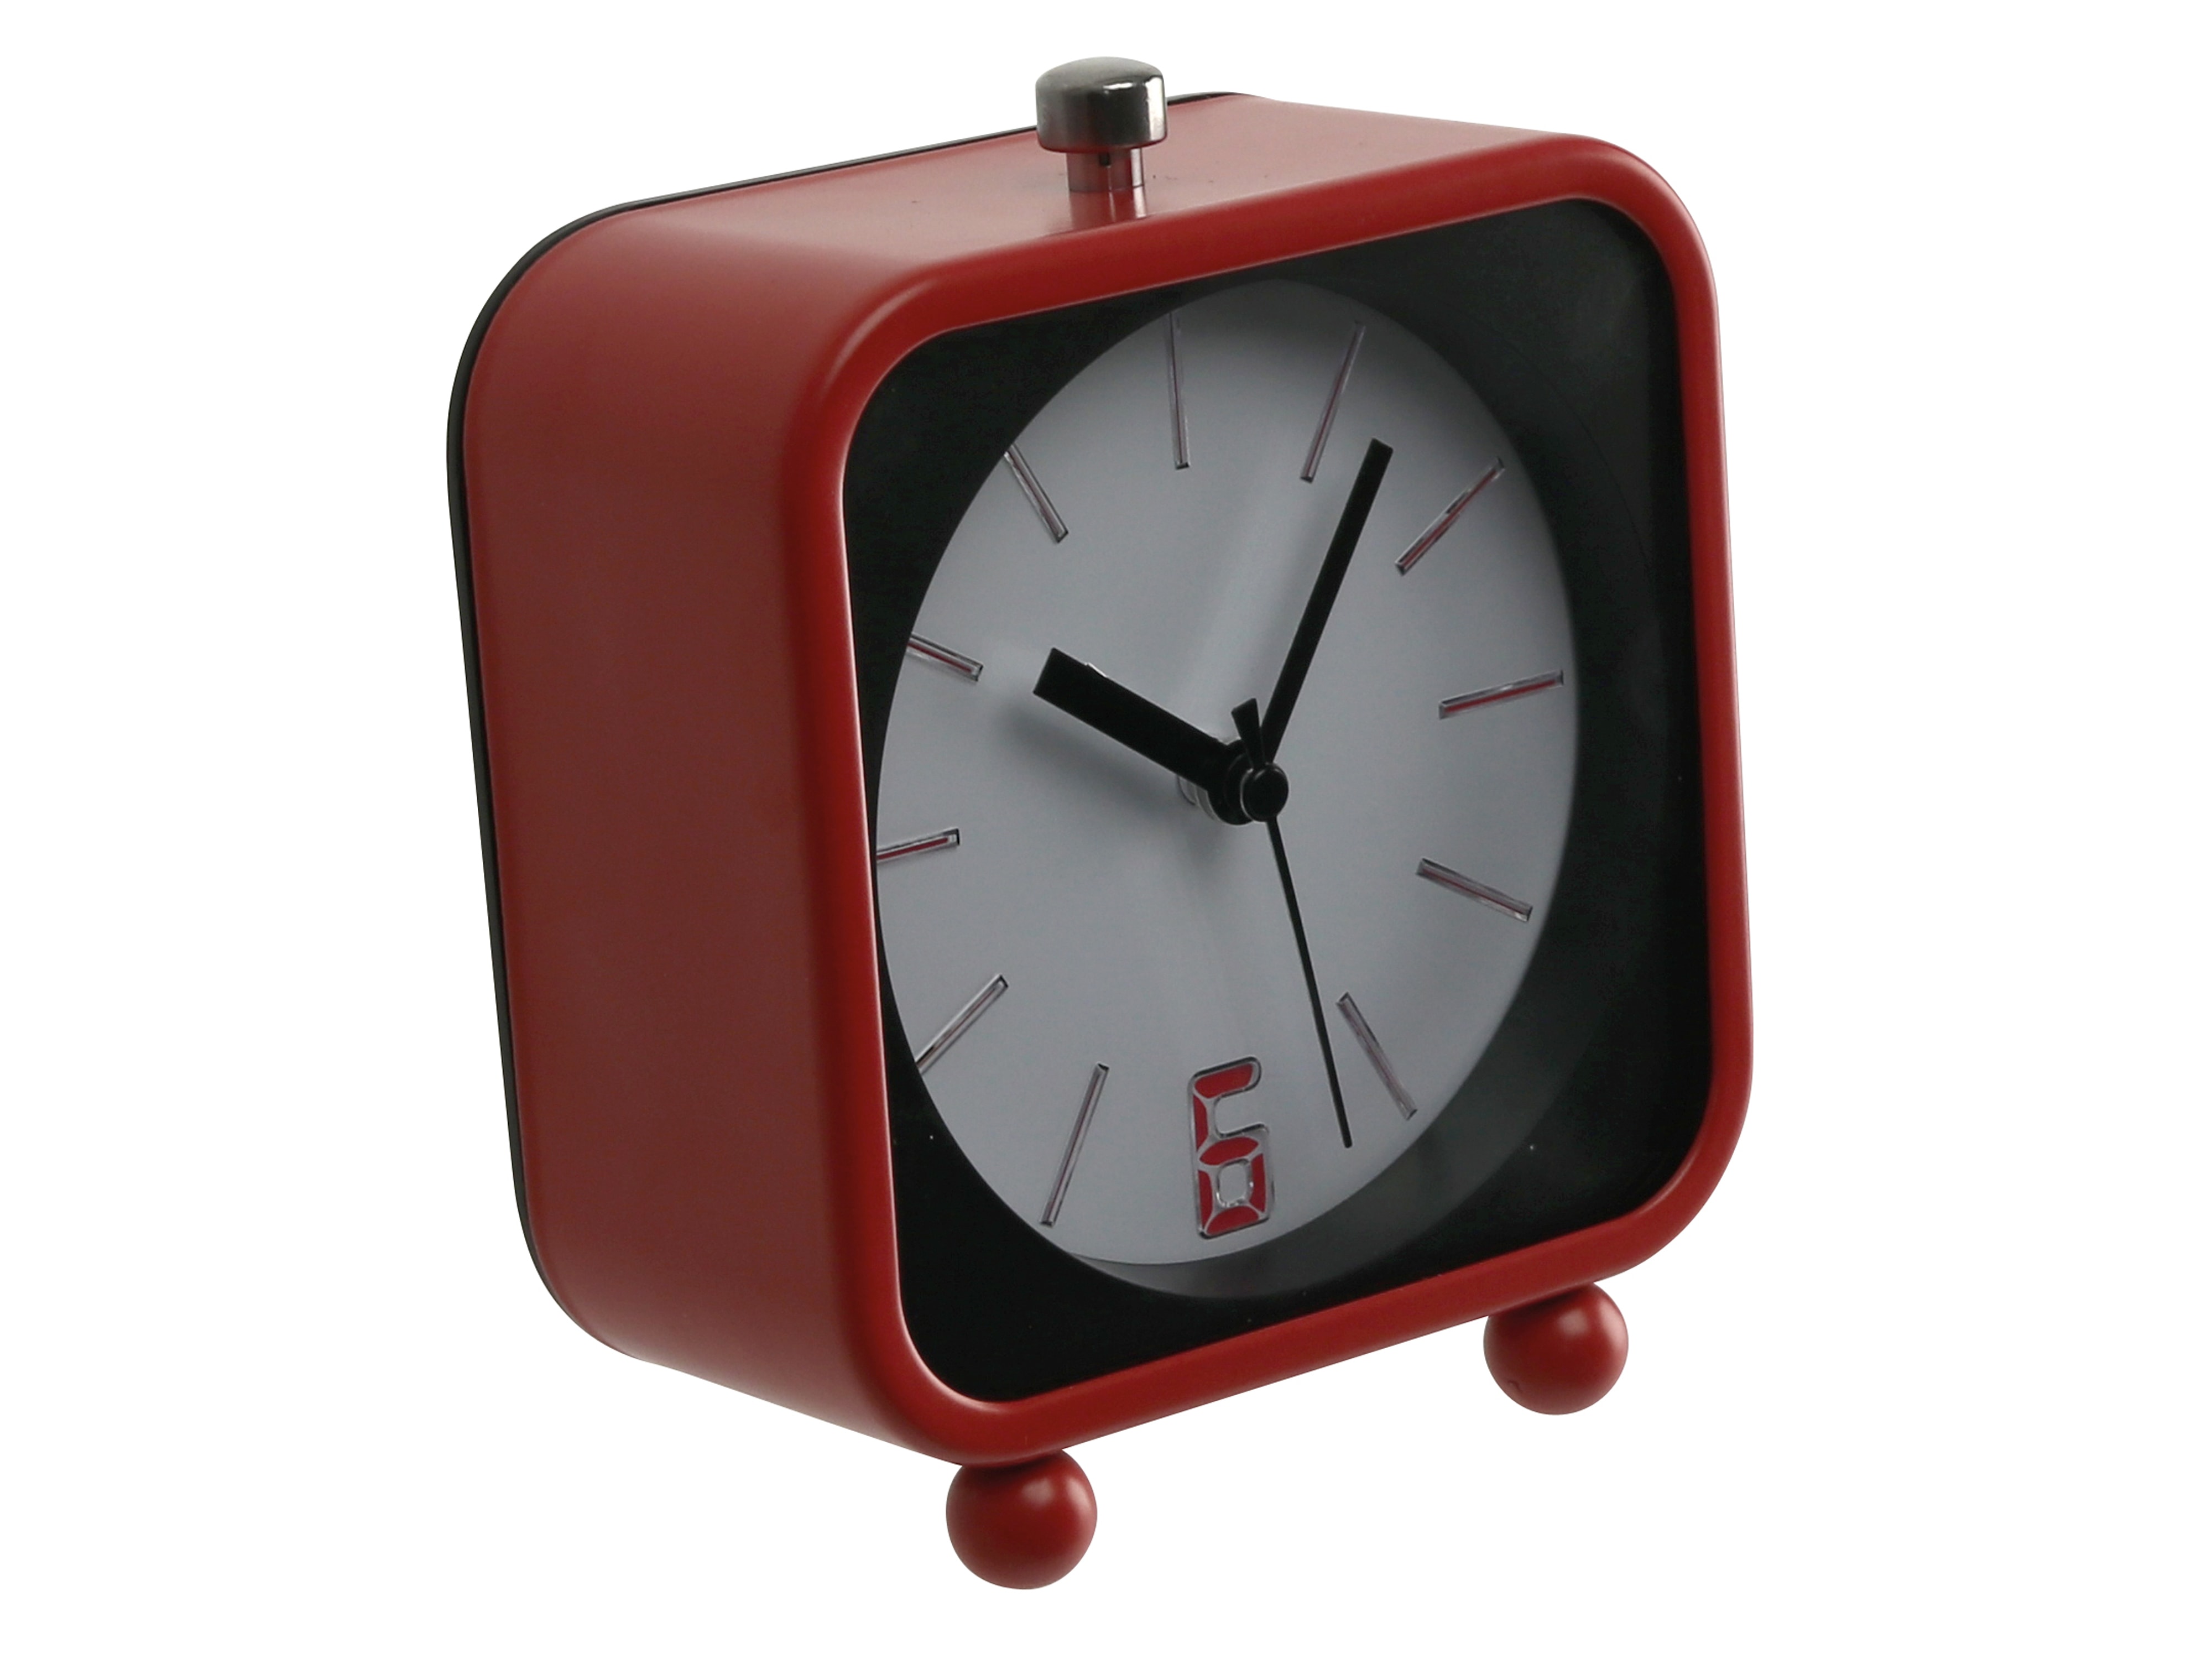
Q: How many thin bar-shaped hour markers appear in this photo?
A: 11